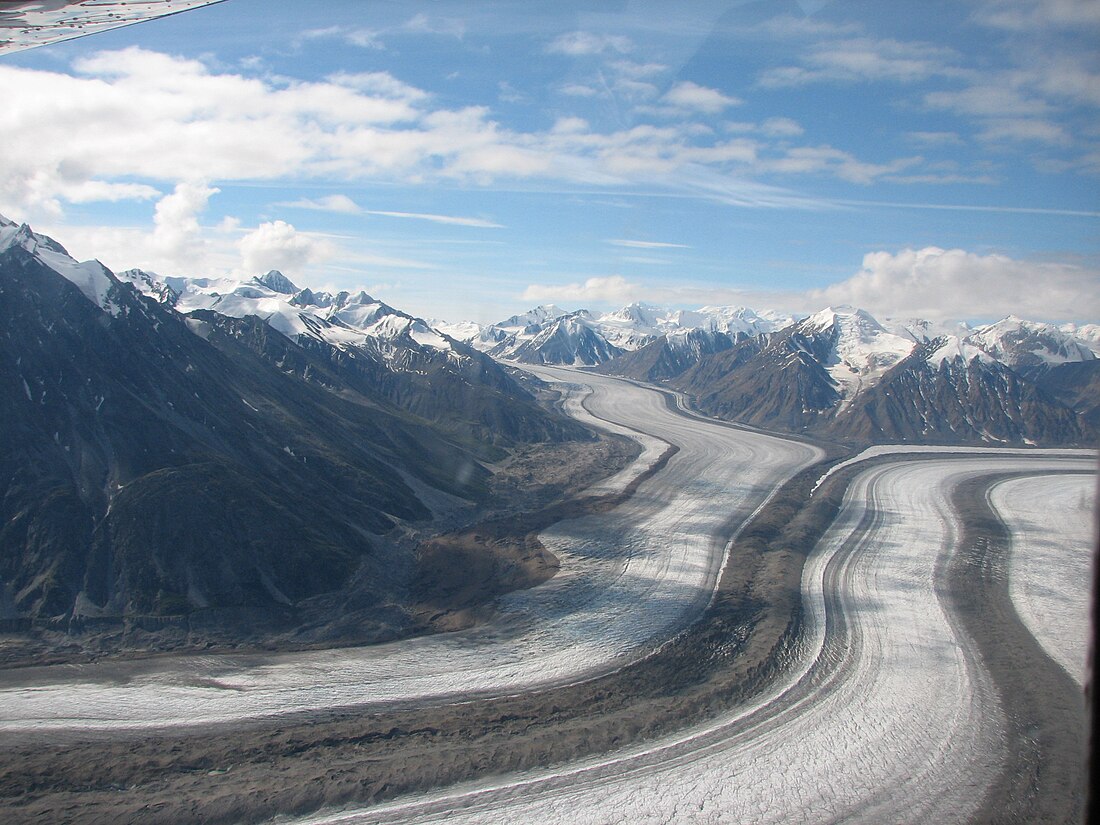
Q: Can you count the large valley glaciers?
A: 2